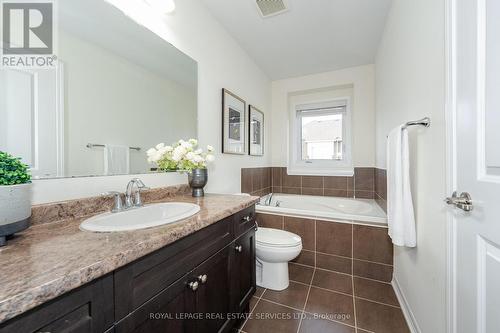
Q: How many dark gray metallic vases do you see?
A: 1